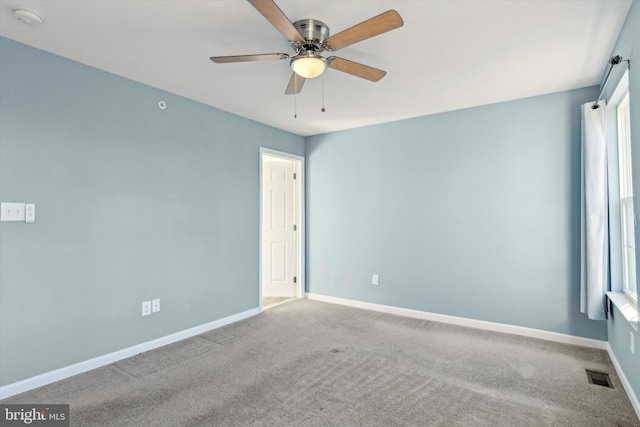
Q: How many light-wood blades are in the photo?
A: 5